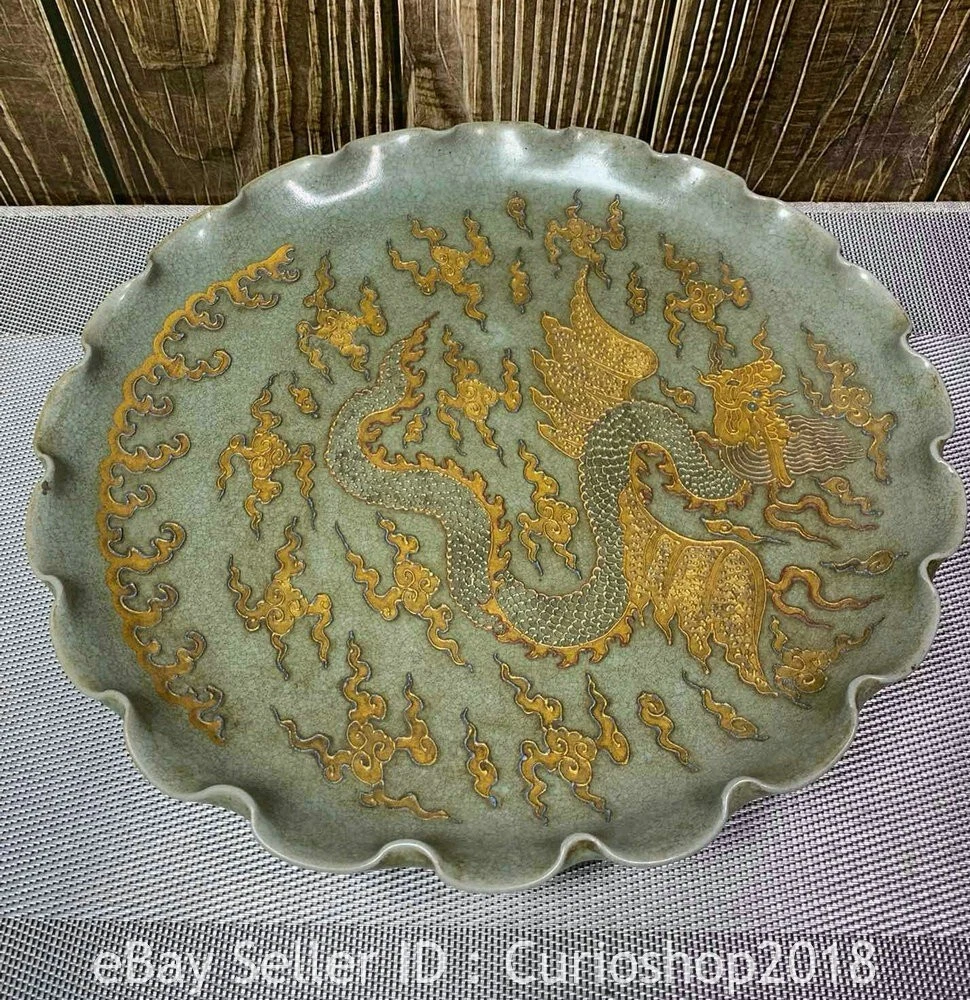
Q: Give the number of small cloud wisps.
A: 12